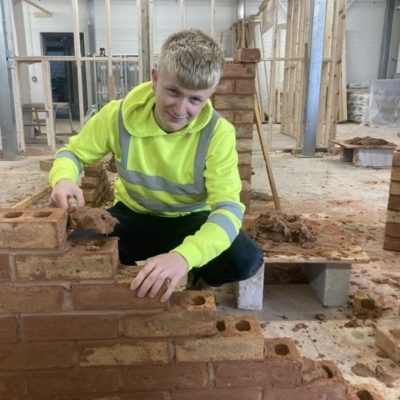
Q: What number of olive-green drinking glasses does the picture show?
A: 0